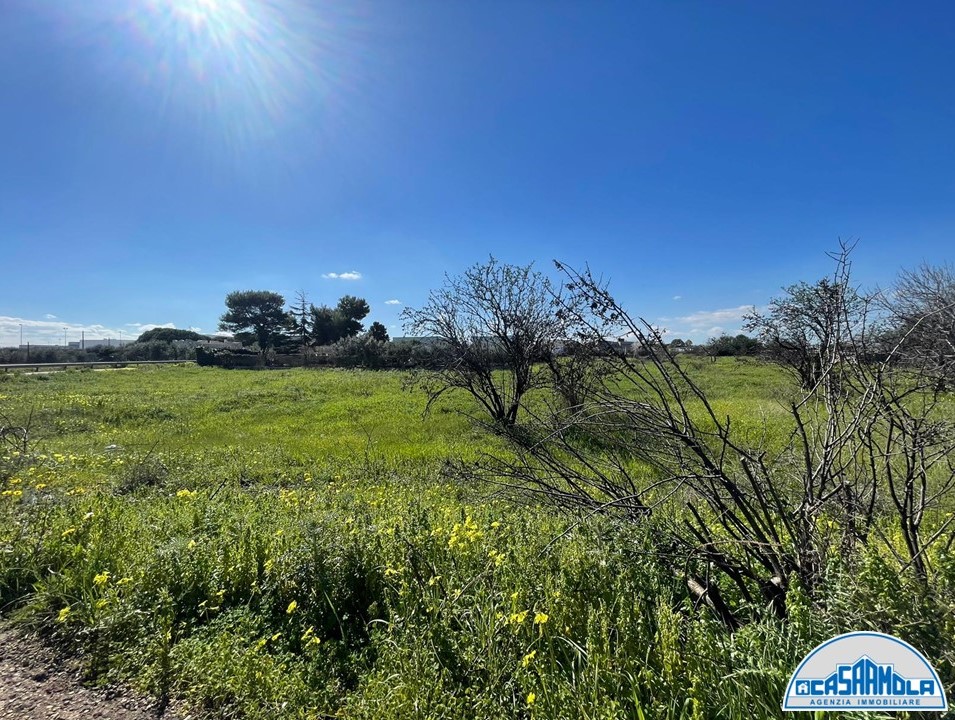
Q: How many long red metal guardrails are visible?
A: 0